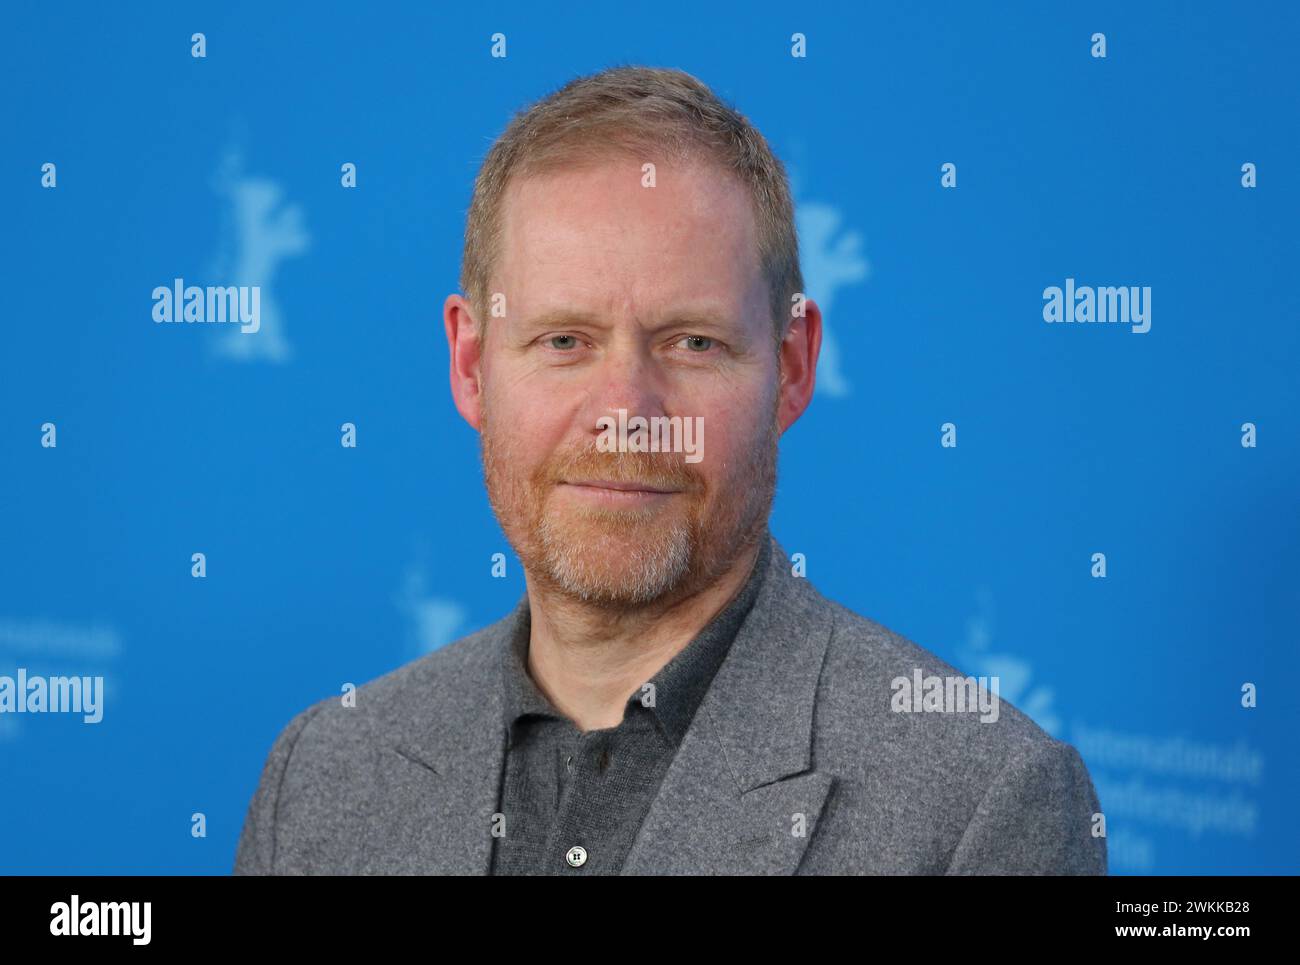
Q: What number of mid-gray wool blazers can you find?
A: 1